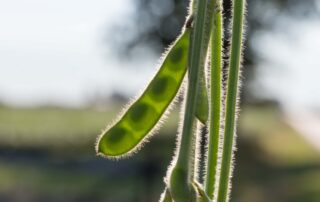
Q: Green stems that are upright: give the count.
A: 3